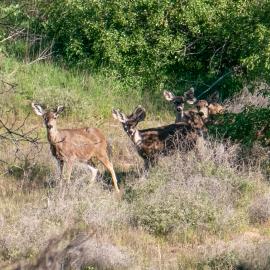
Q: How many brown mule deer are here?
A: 4